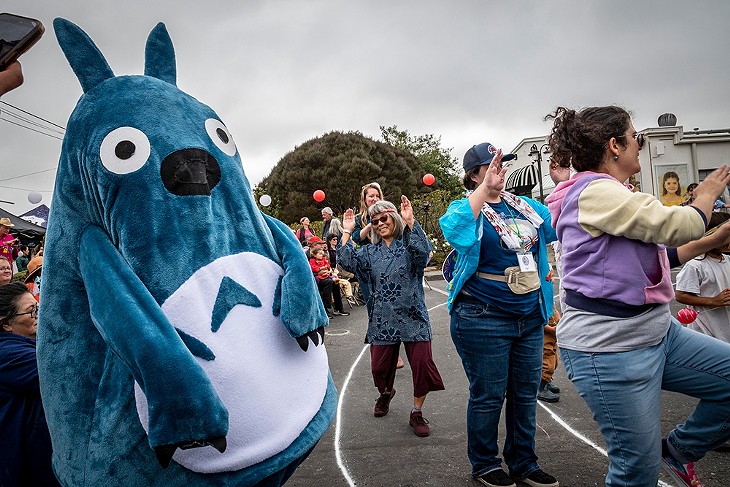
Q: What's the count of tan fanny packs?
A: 1